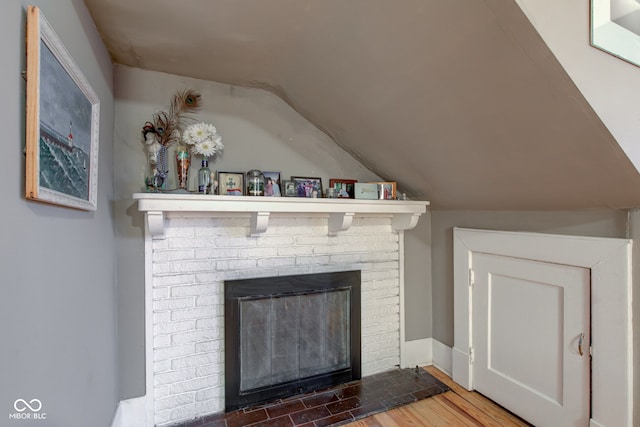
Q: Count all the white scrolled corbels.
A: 4